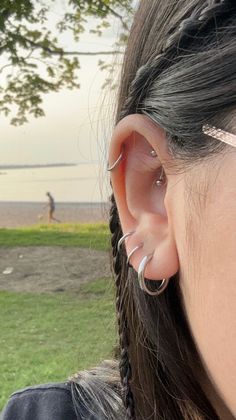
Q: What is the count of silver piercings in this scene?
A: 5